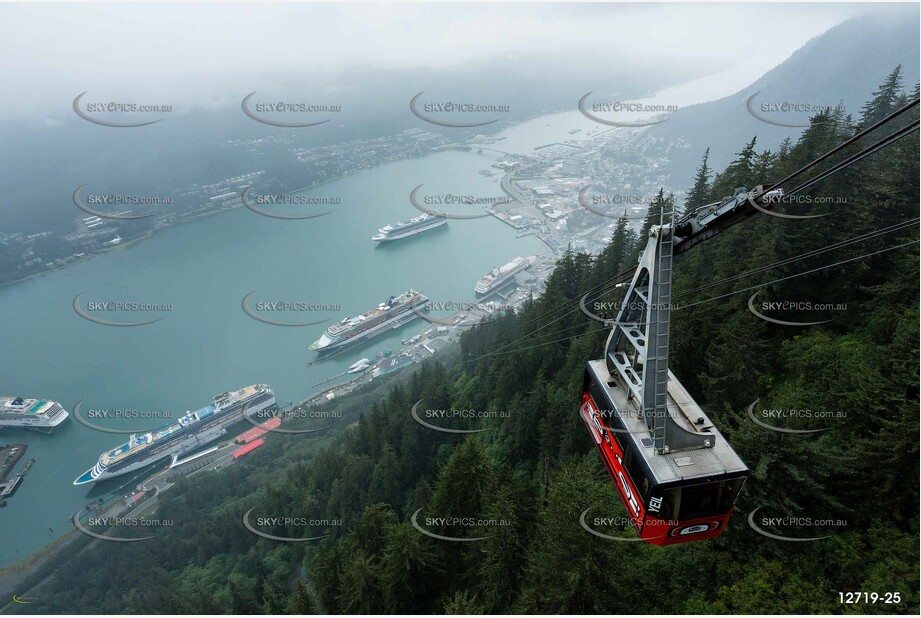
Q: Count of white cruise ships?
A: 5